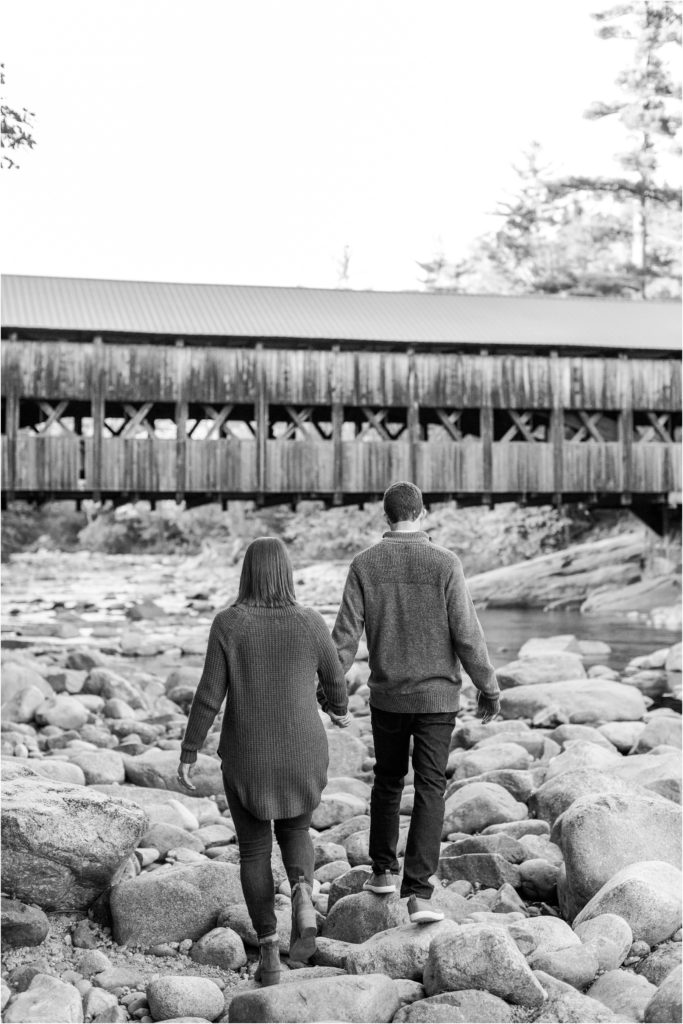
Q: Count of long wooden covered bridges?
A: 1